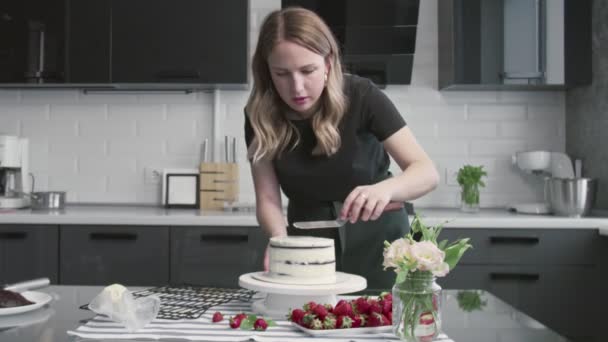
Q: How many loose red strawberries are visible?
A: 4